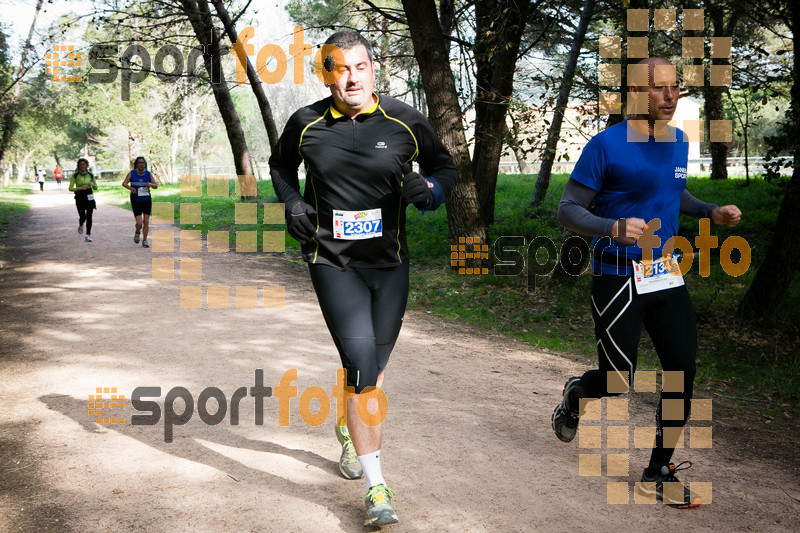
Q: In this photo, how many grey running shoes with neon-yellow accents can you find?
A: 2